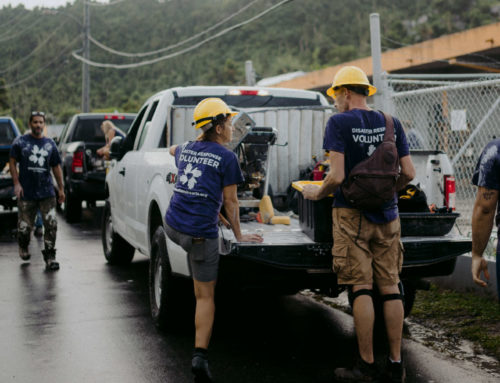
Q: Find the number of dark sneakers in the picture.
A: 3